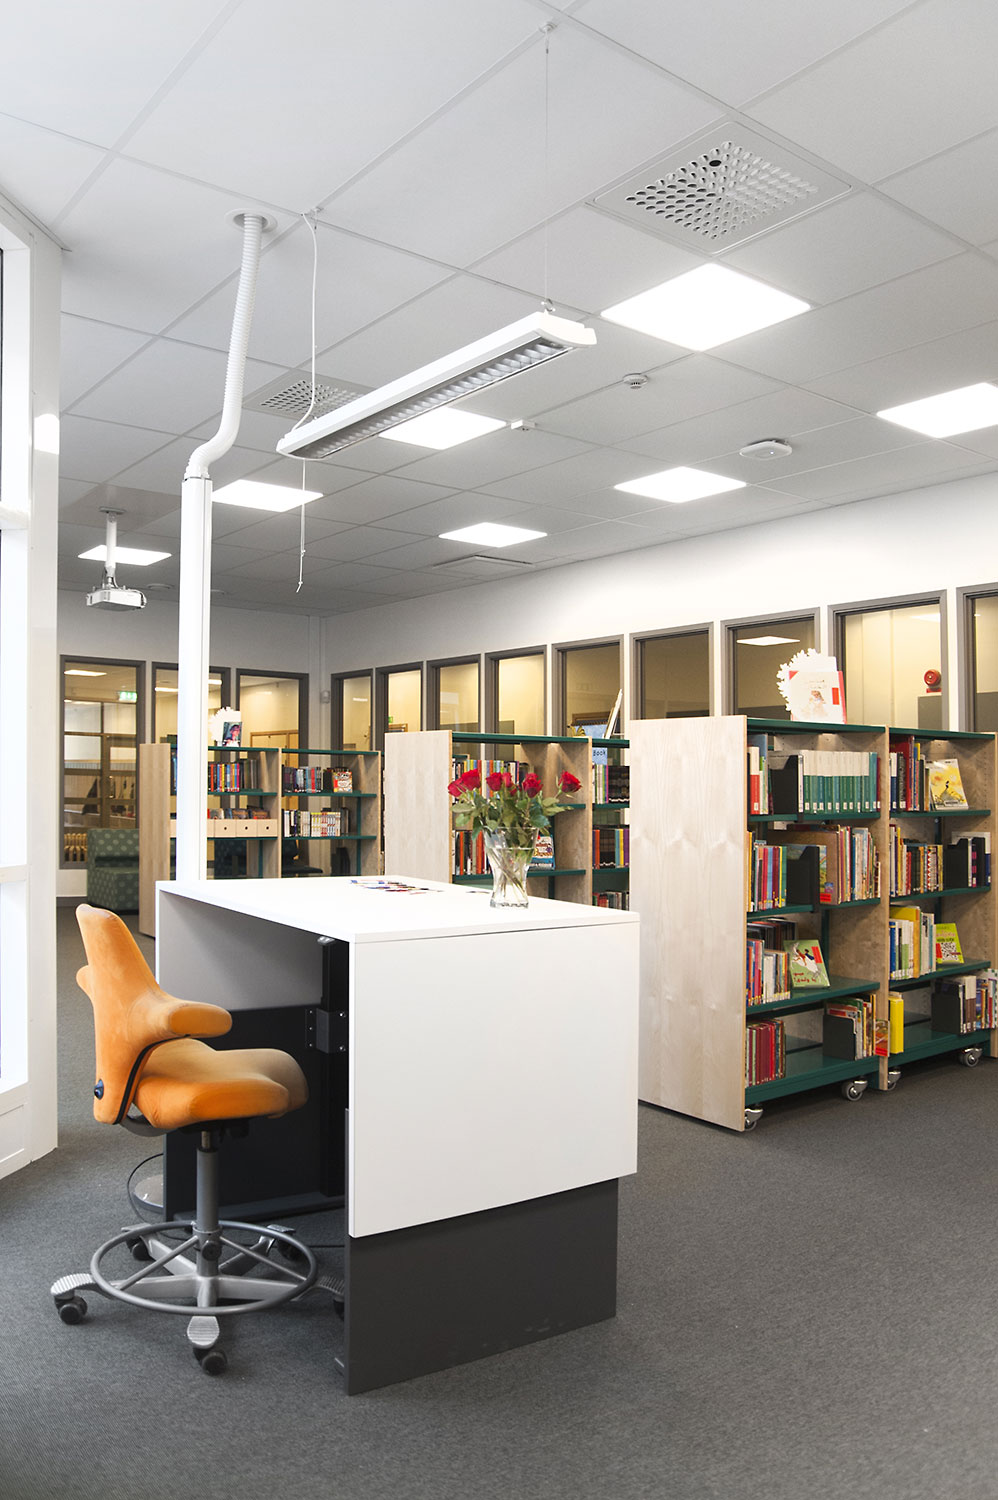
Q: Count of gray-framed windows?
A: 12